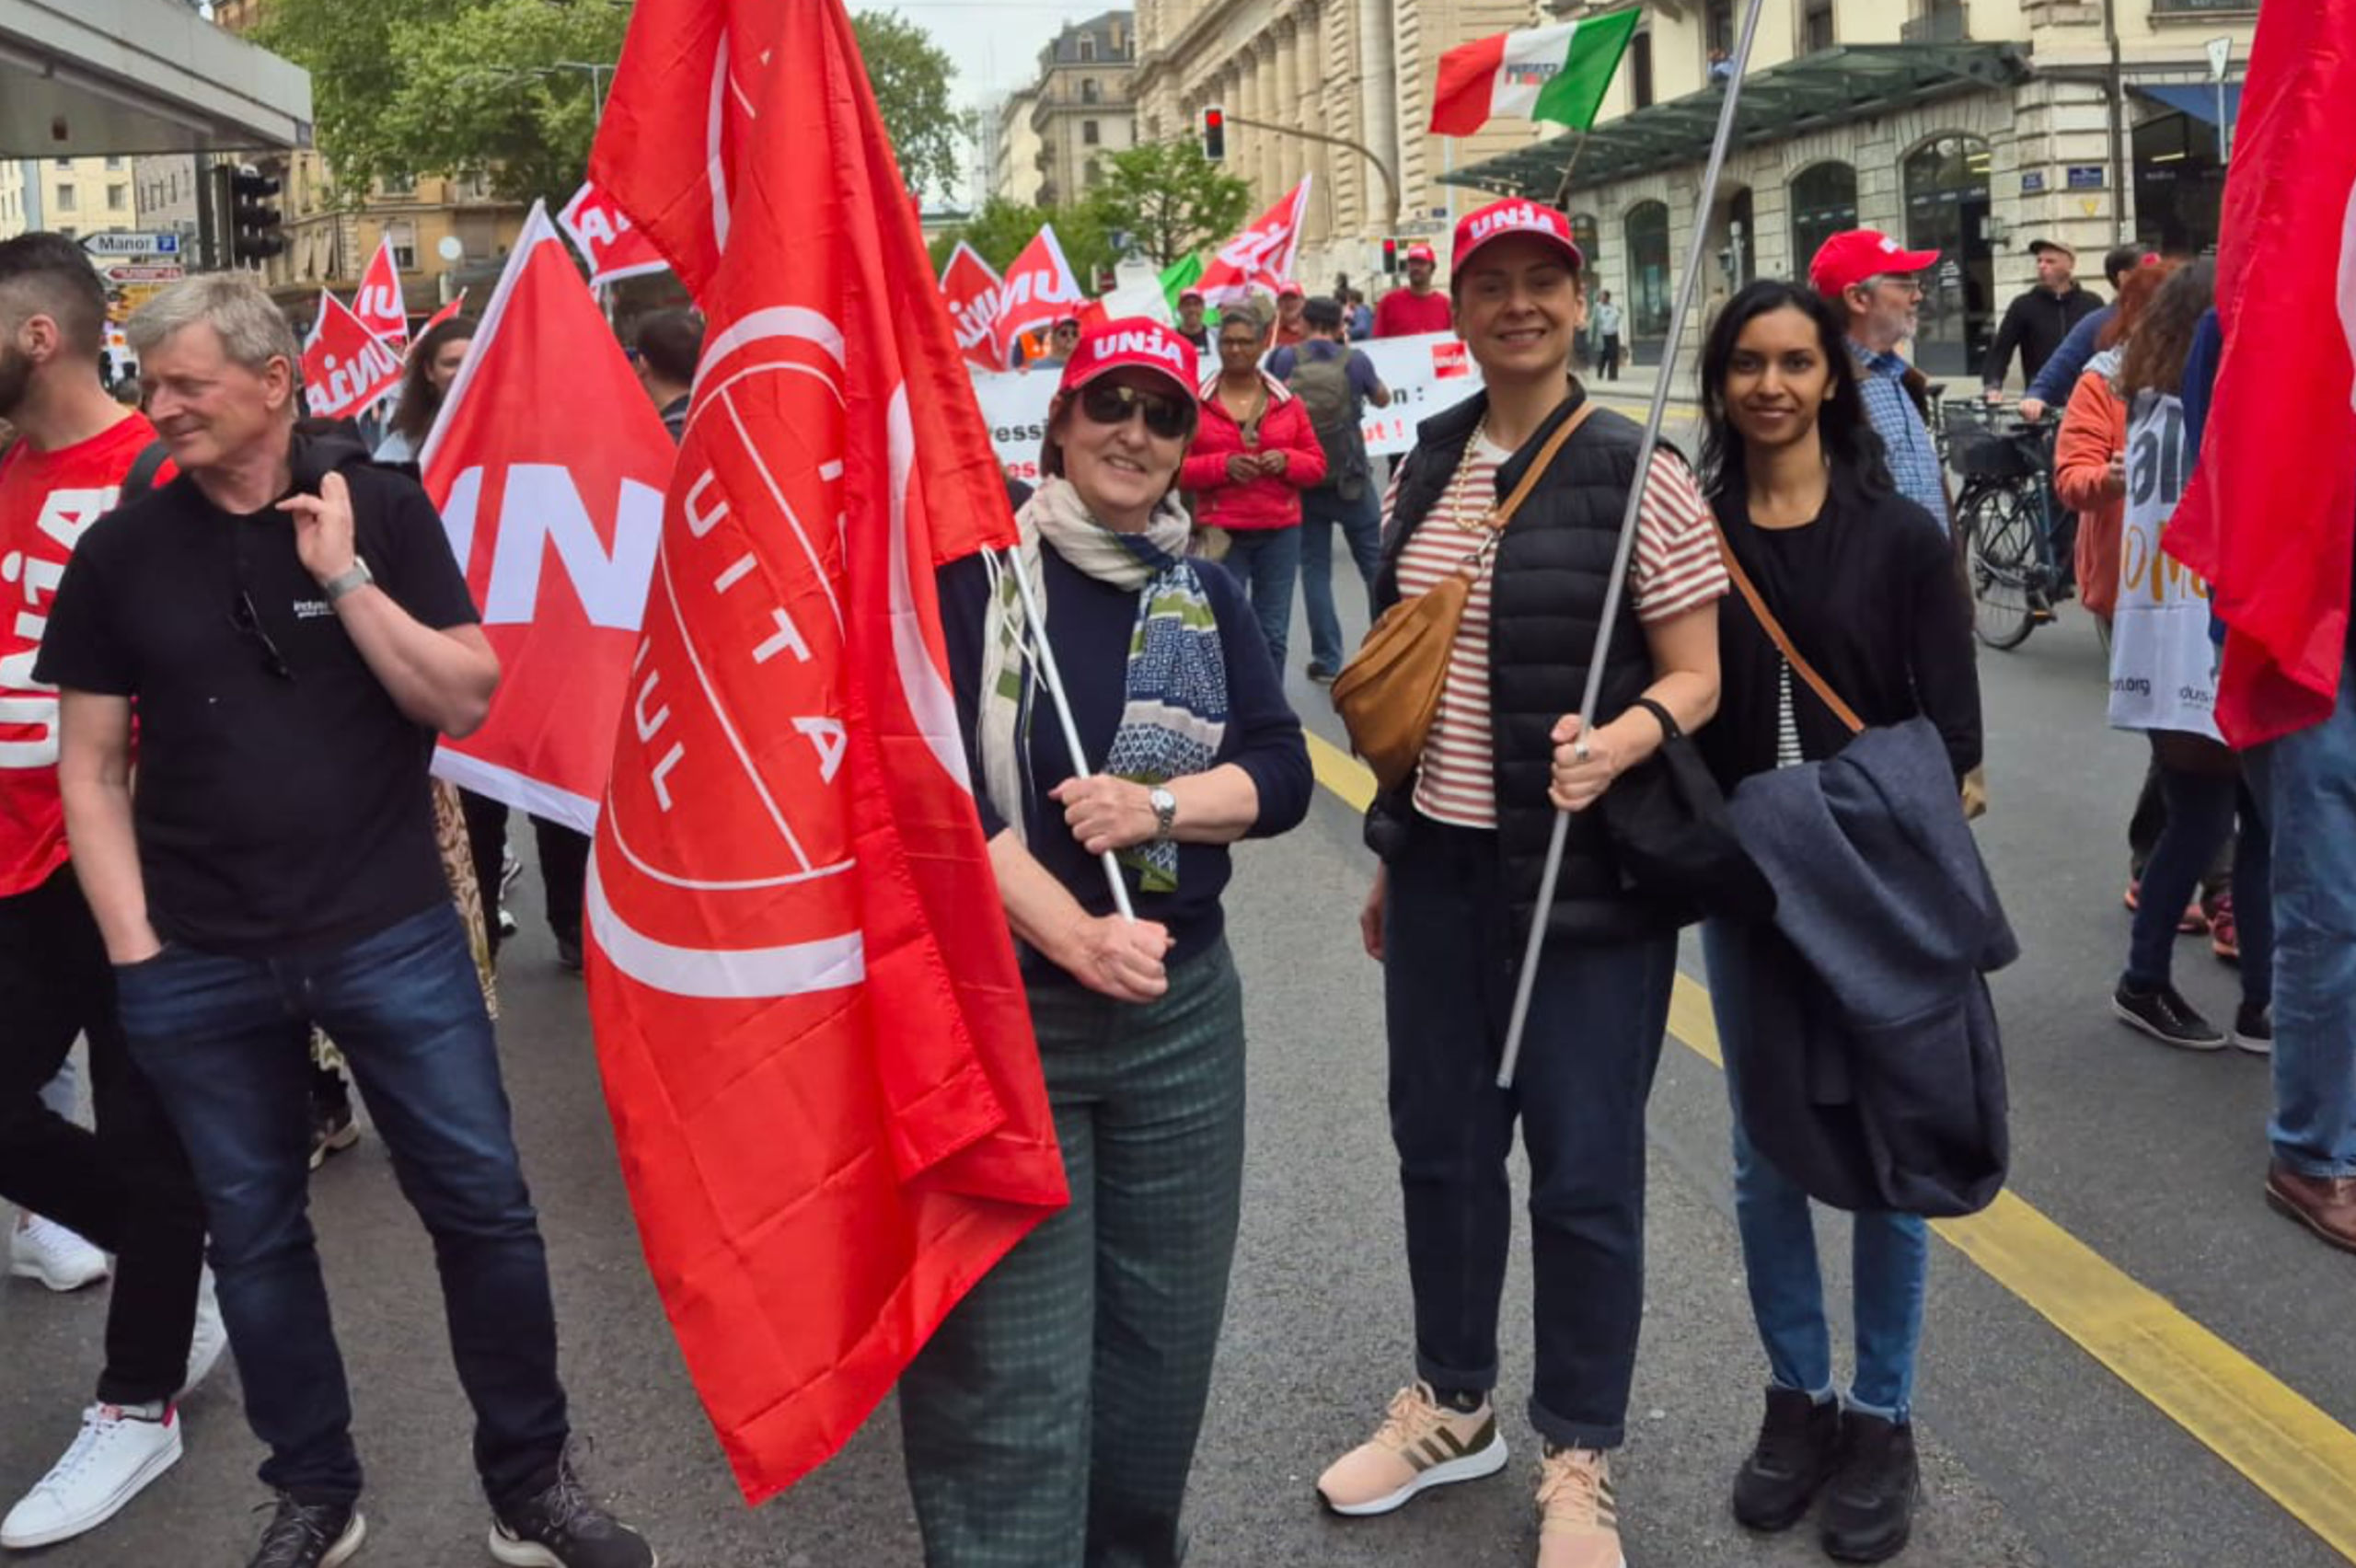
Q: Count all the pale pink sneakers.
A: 2